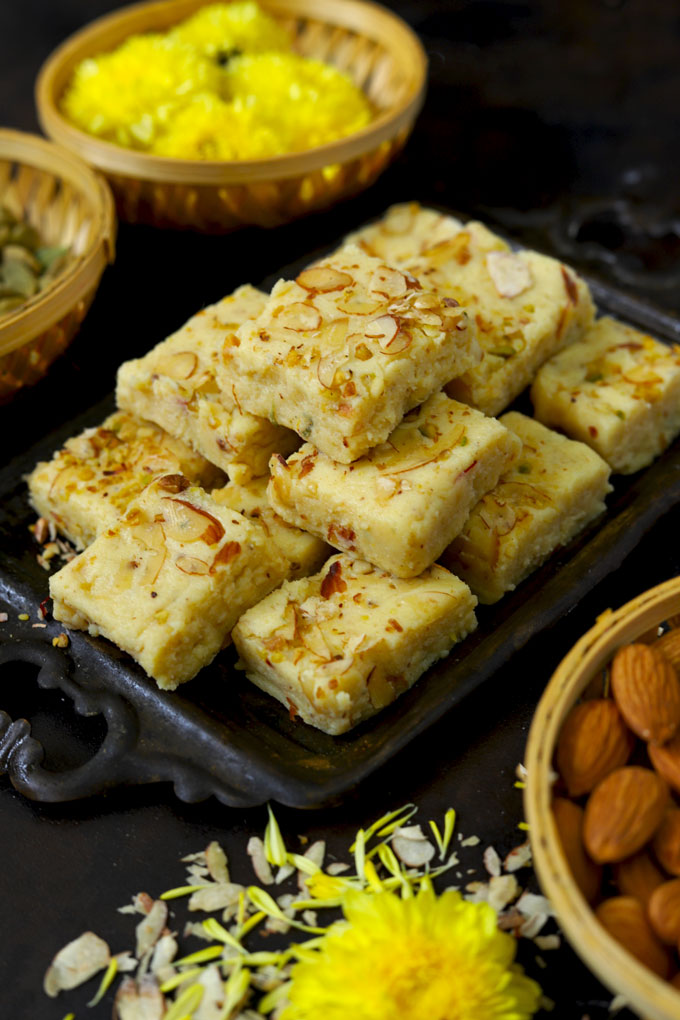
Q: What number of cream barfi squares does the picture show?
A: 11